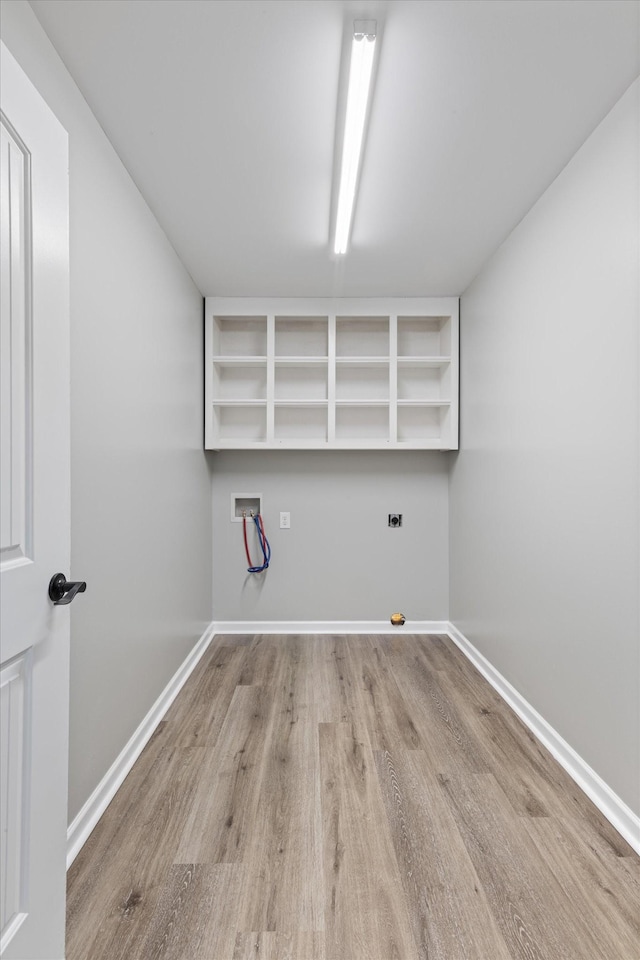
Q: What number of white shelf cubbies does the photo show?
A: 12